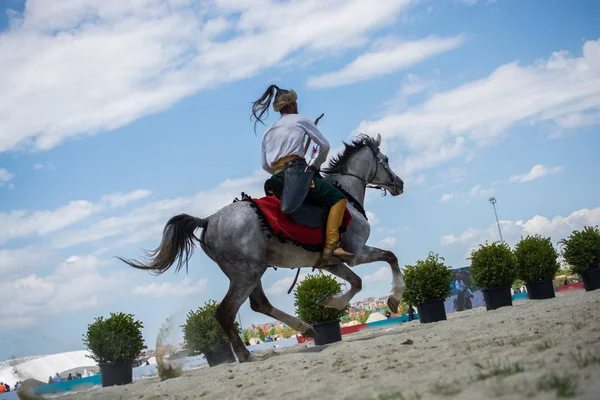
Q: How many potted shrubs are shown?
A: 7